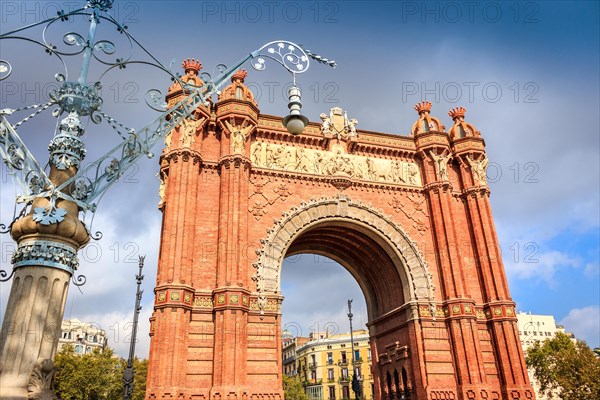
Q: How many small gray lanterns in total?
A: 1